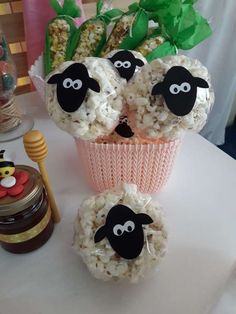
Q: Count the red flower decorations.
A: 1